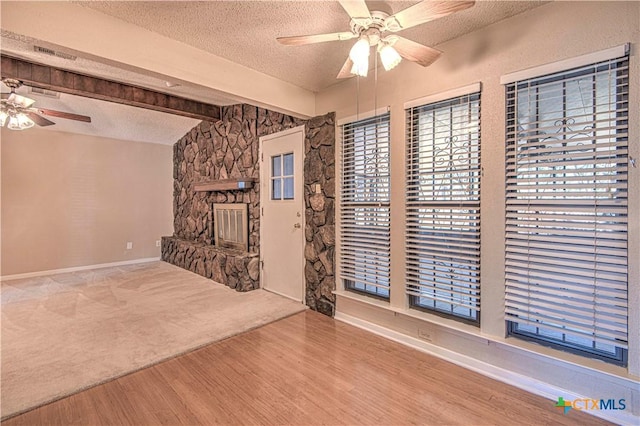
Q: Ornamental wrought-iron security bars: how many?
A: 3